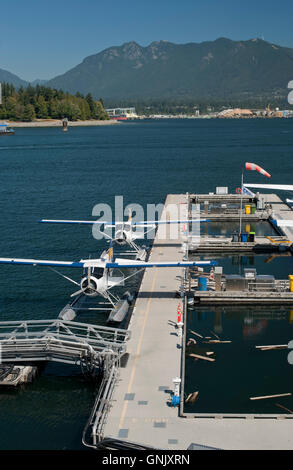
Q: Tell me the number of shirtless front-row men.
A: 0